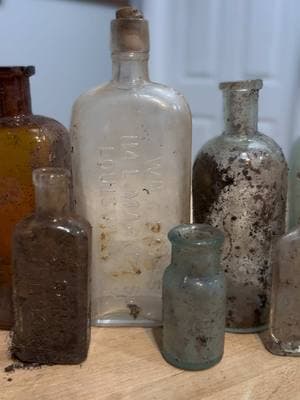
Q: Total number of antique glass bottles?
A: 7